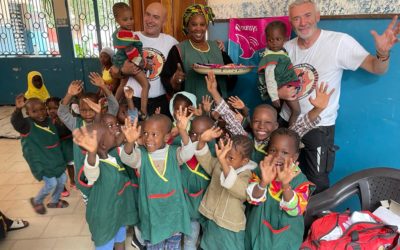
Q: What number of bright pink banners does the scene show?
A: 1